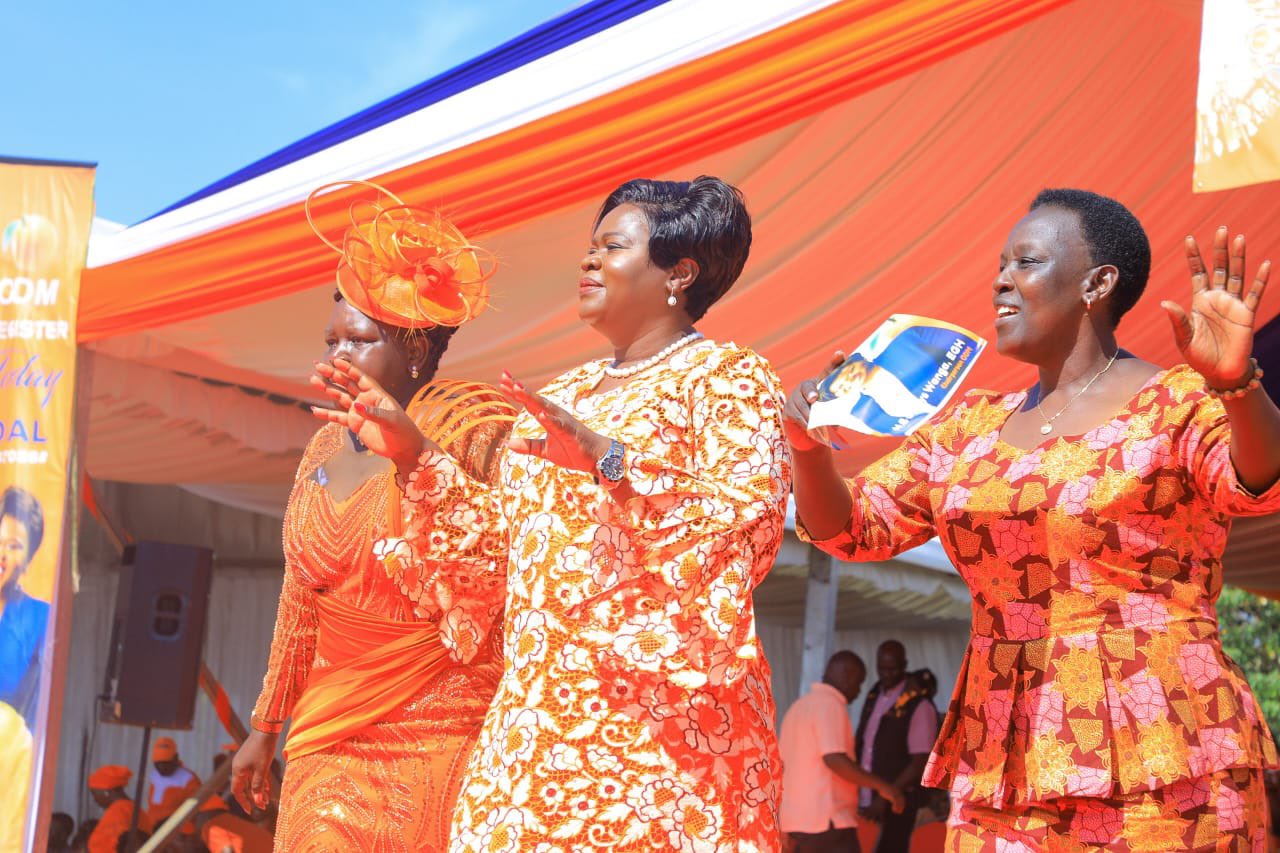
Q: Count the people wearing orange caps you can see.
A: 2